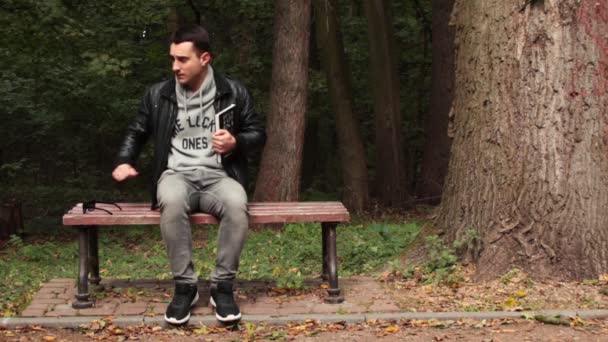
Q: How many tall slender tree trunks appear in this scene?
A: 4